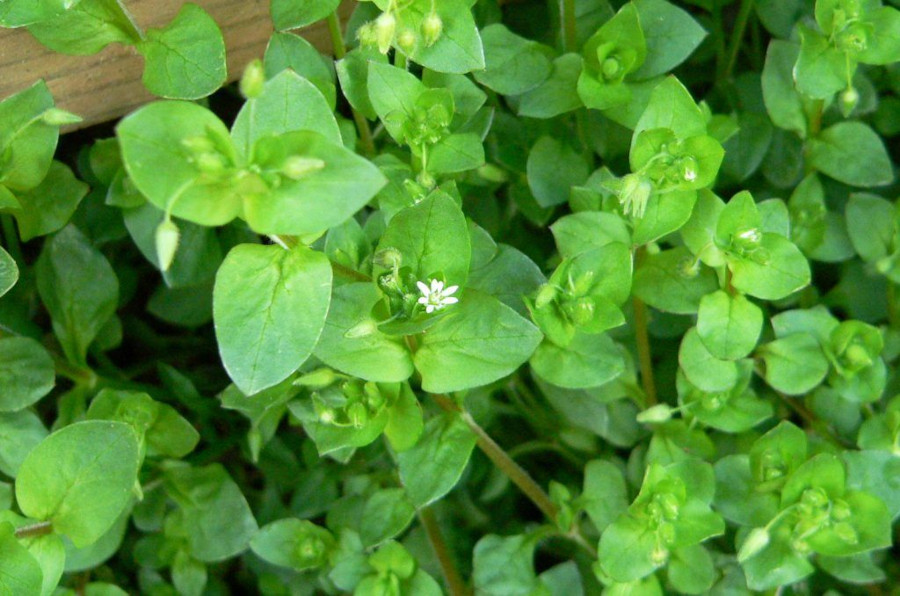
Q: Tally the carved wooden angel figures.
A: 0